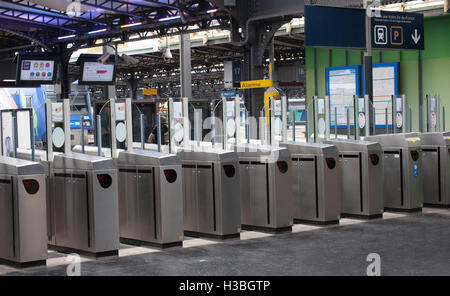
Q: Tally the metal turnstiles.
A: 9